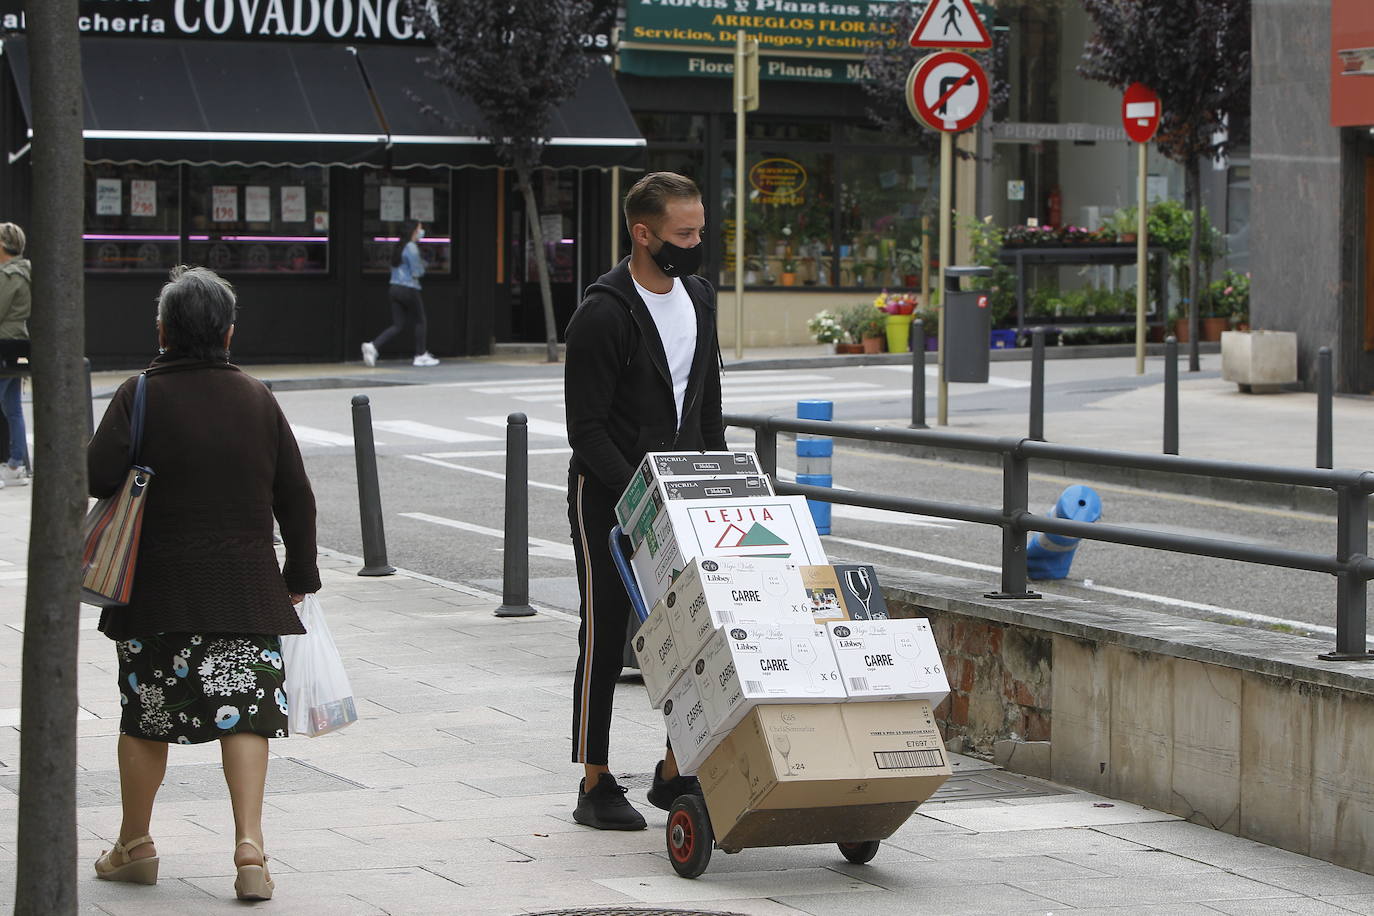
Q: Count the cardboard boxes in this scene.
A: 10